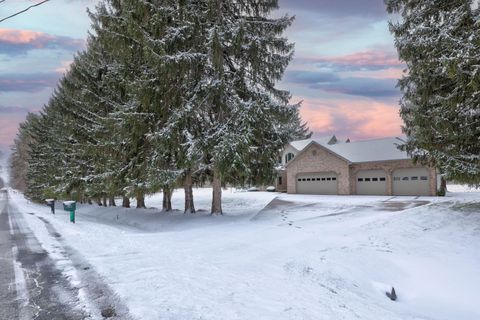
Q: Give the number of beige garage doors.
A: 3